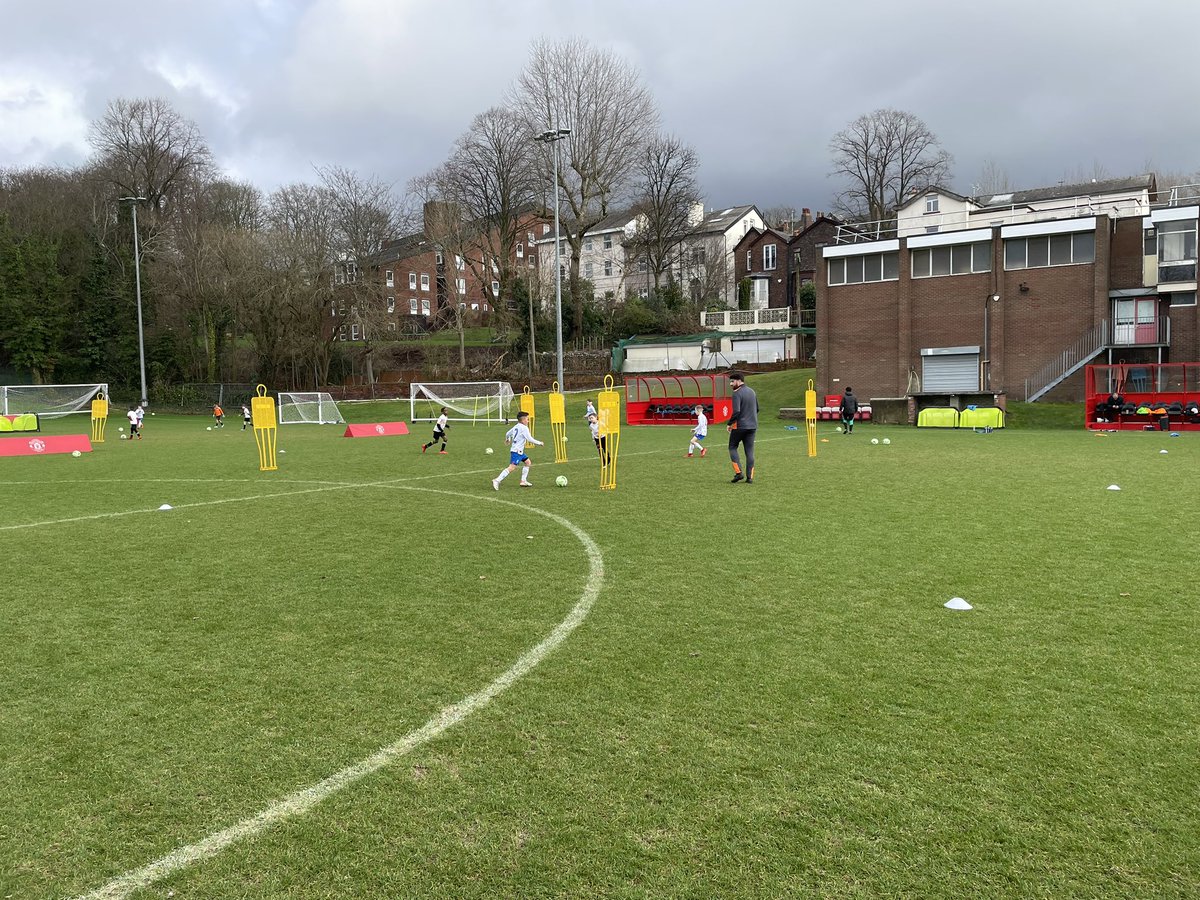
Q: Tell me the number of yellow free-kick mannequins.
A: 6